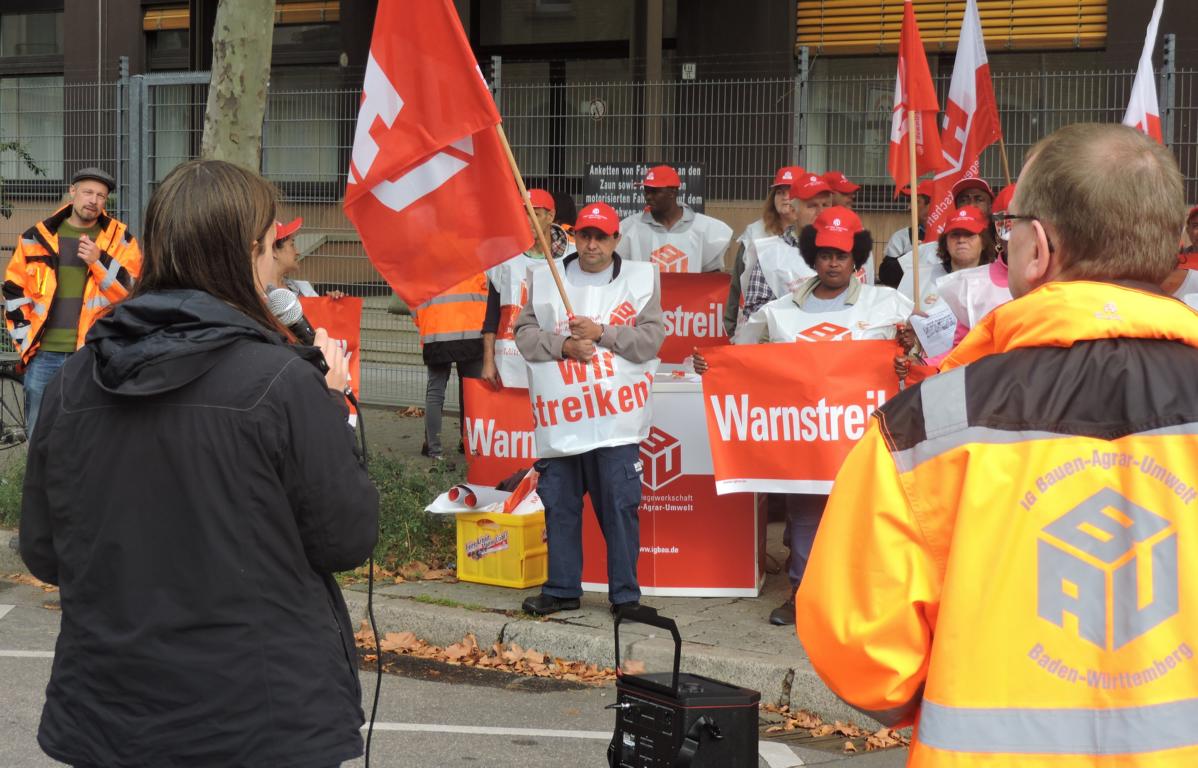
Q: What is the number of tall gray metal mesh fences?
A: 1